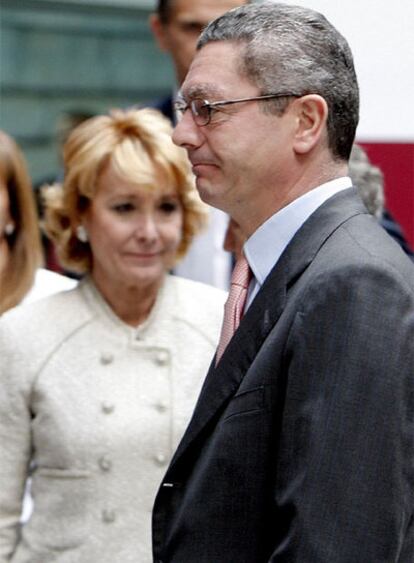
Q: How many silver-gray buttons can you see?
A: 7